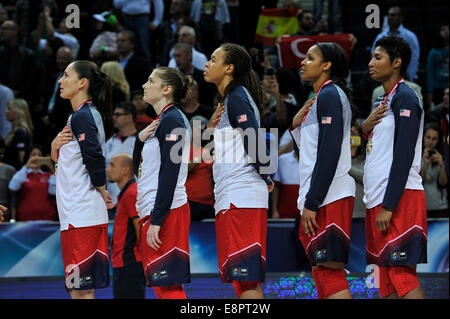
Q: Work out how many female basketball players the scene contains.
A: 5